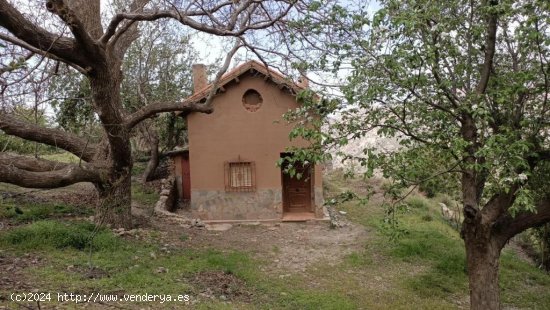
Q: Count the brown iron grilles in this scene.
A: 1